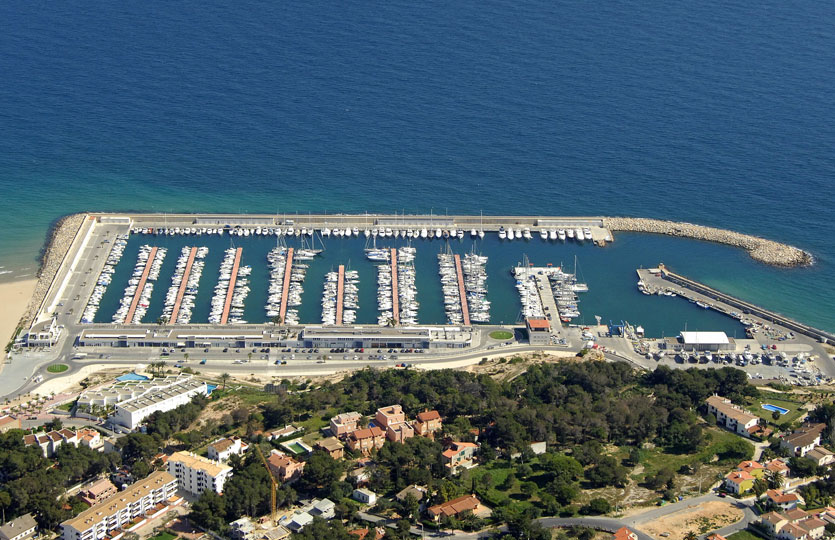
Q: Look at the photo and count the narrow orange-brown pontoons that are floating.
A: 7